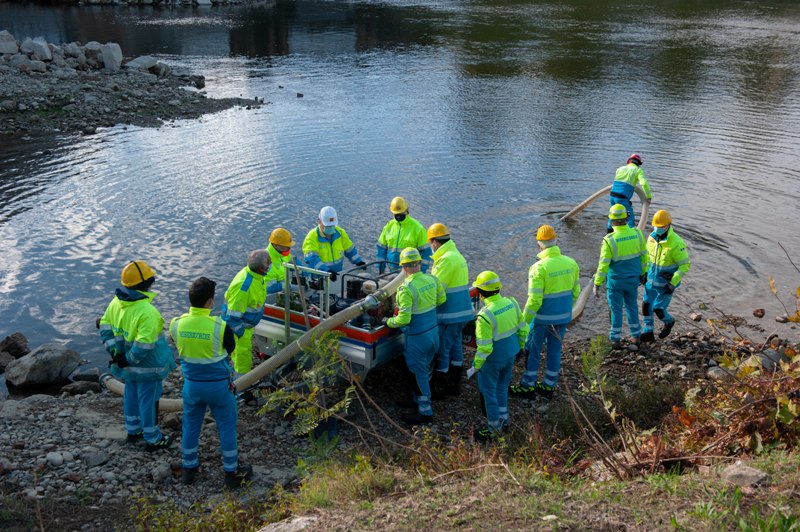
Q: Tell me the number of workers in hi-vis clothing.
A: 13